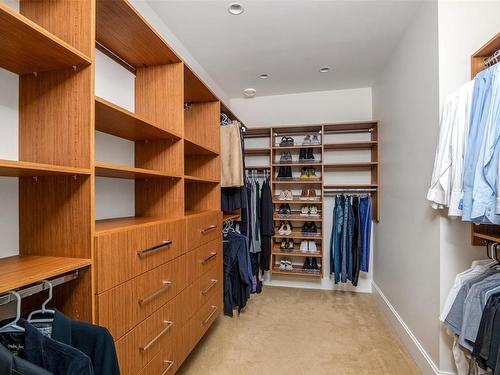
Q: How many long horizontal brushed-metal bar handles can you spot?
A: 8